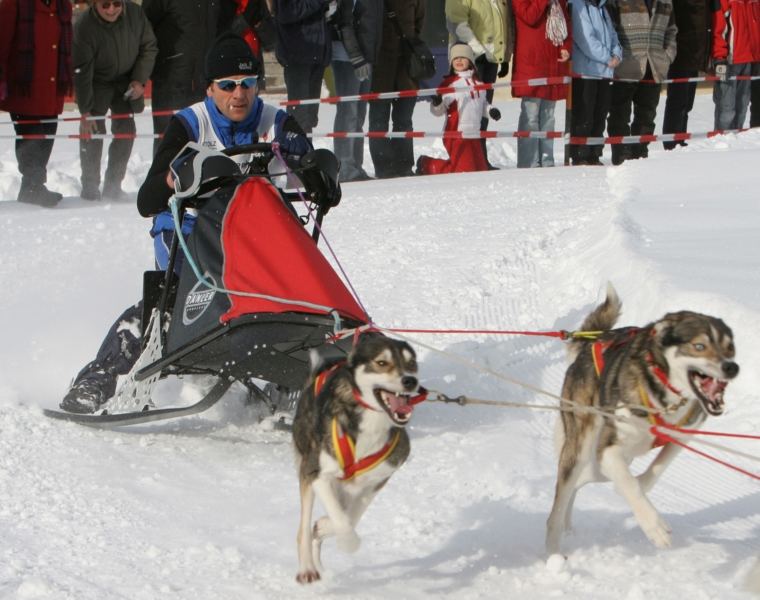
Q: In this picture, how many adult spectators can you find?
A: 13